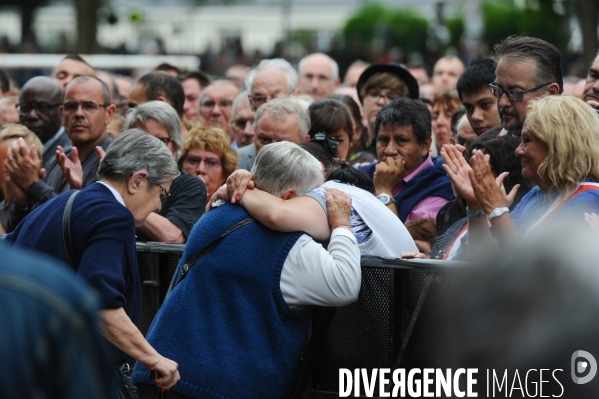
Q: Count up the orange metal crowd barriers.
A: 0